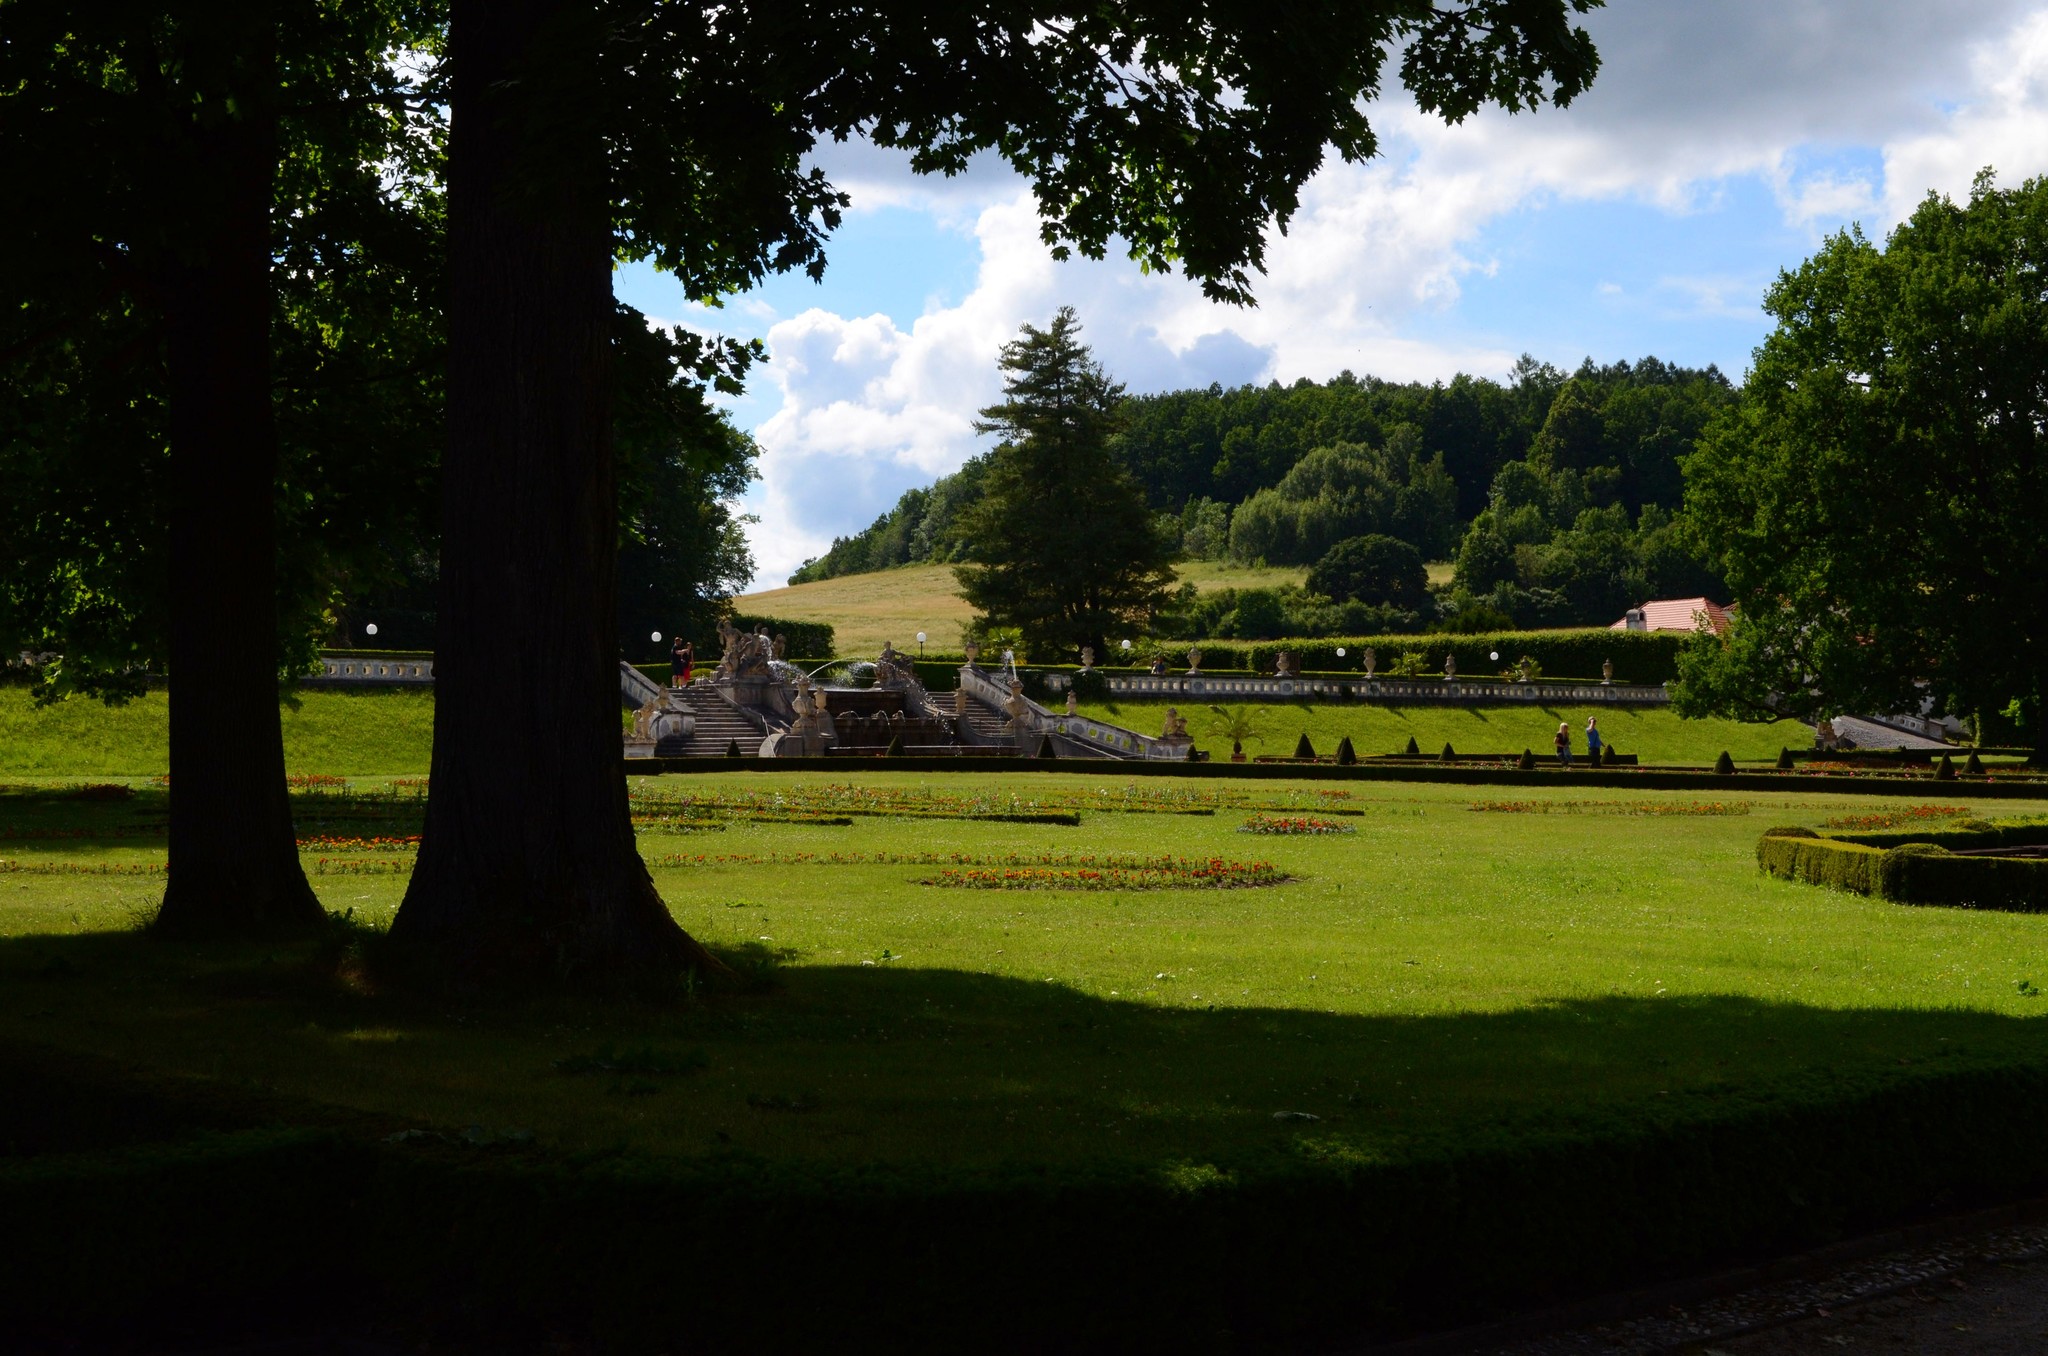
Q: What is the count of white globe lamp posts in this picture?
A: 6